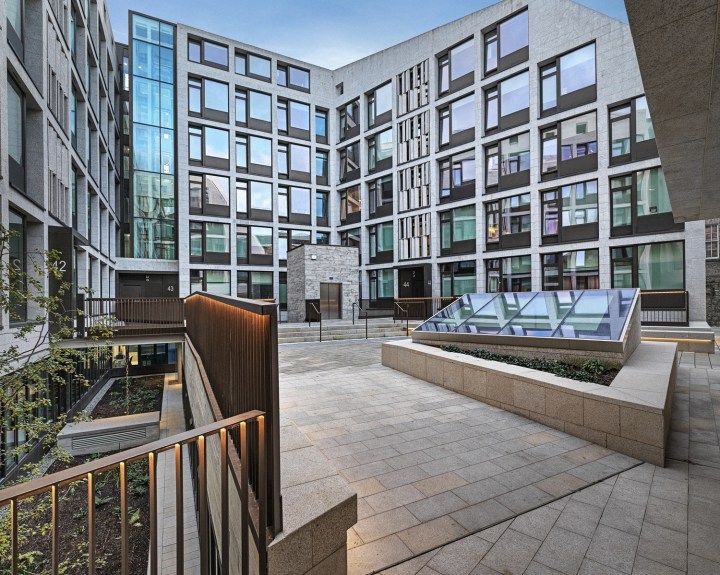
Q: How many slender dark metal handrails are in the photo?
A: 3